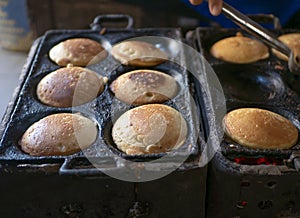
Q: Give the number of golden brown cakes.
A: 9